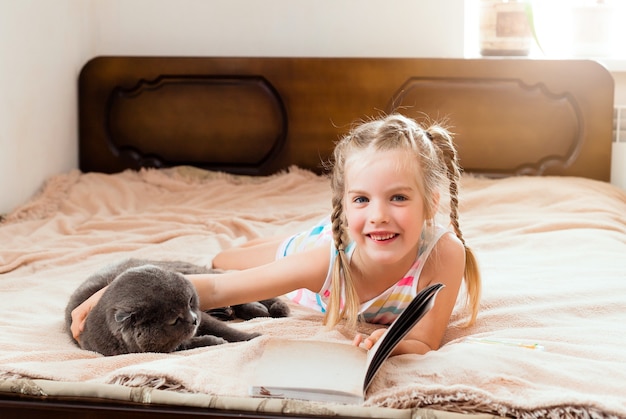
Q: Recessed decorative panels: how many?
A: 2